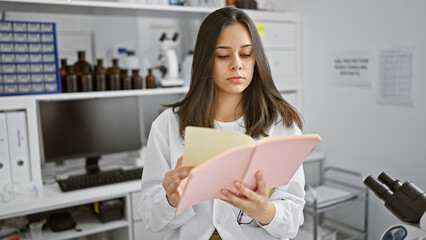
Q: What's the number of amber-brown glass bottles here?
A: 11